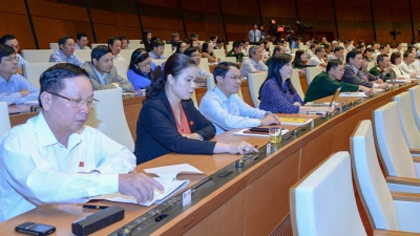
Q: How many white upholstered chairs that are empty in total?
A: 5